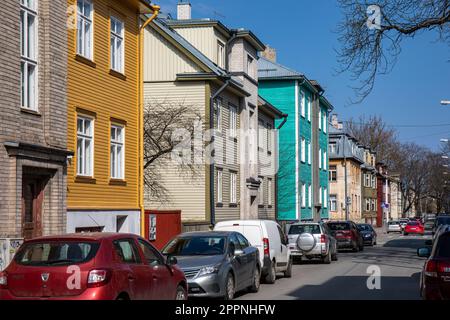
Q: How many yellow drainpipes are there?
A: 1